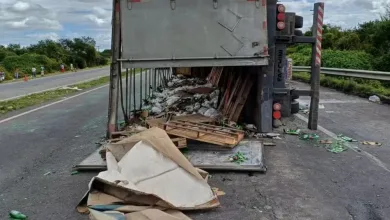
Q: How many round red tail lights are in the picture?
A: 5